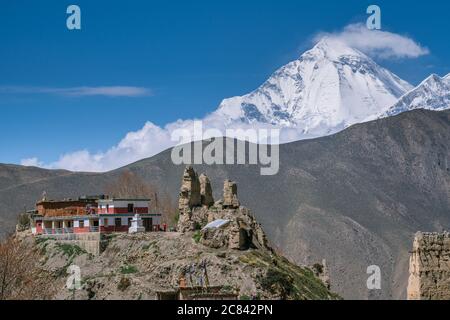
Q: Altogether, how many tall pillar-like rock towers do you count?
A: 3